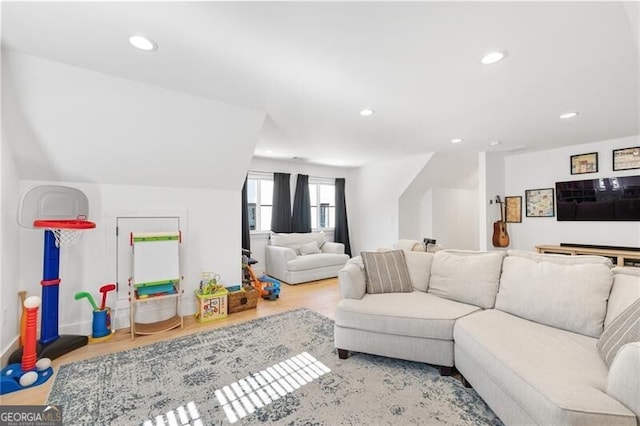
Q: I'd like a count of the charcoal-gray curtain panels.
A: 4